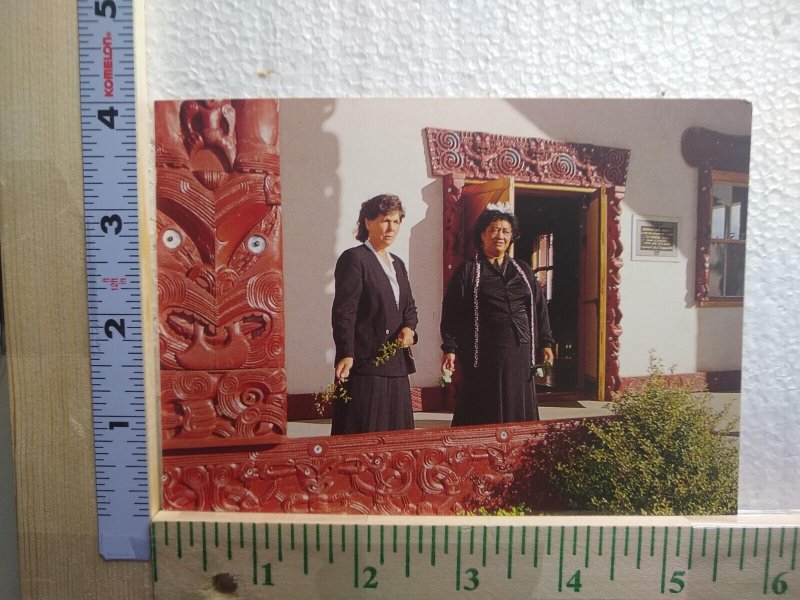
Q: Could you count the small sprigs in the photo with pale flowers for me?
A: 2